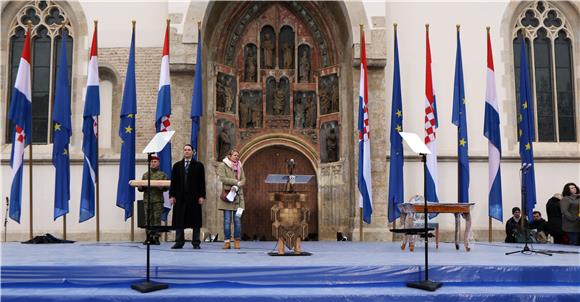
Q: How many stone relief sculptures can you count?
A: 11